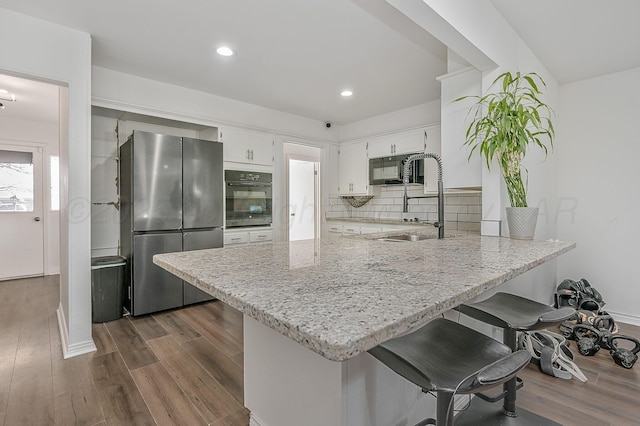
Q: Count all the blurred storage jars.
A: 0